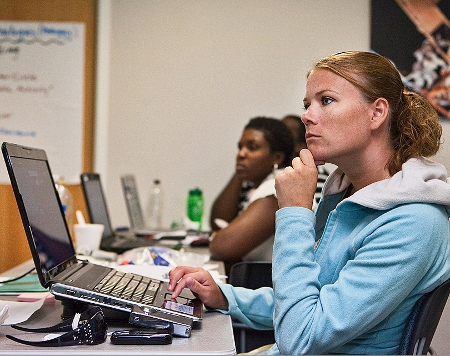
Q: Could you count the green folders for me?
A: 1